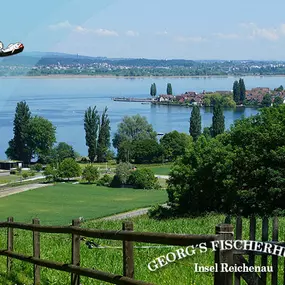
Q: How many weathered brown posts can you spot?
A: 5